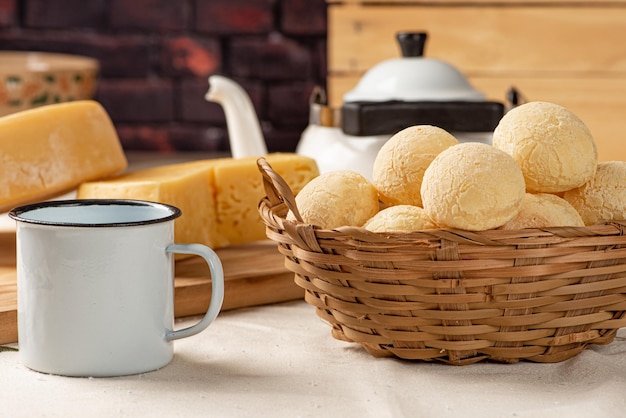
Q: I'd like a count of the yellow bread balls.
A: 7